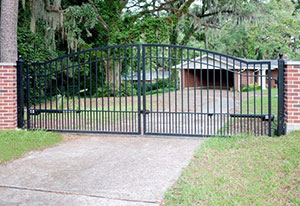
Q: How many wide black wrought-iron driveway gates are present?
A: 2